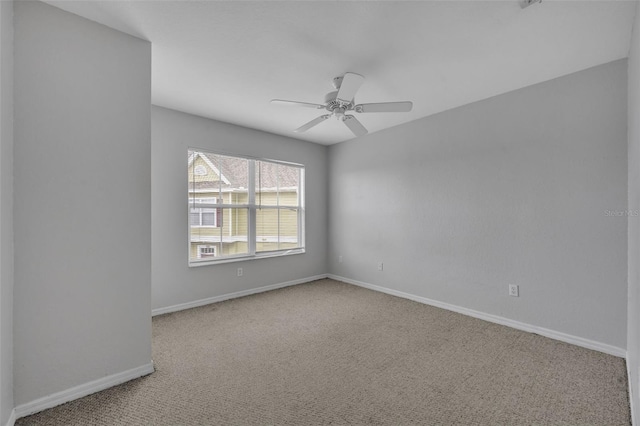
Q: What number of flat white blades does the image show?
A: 5